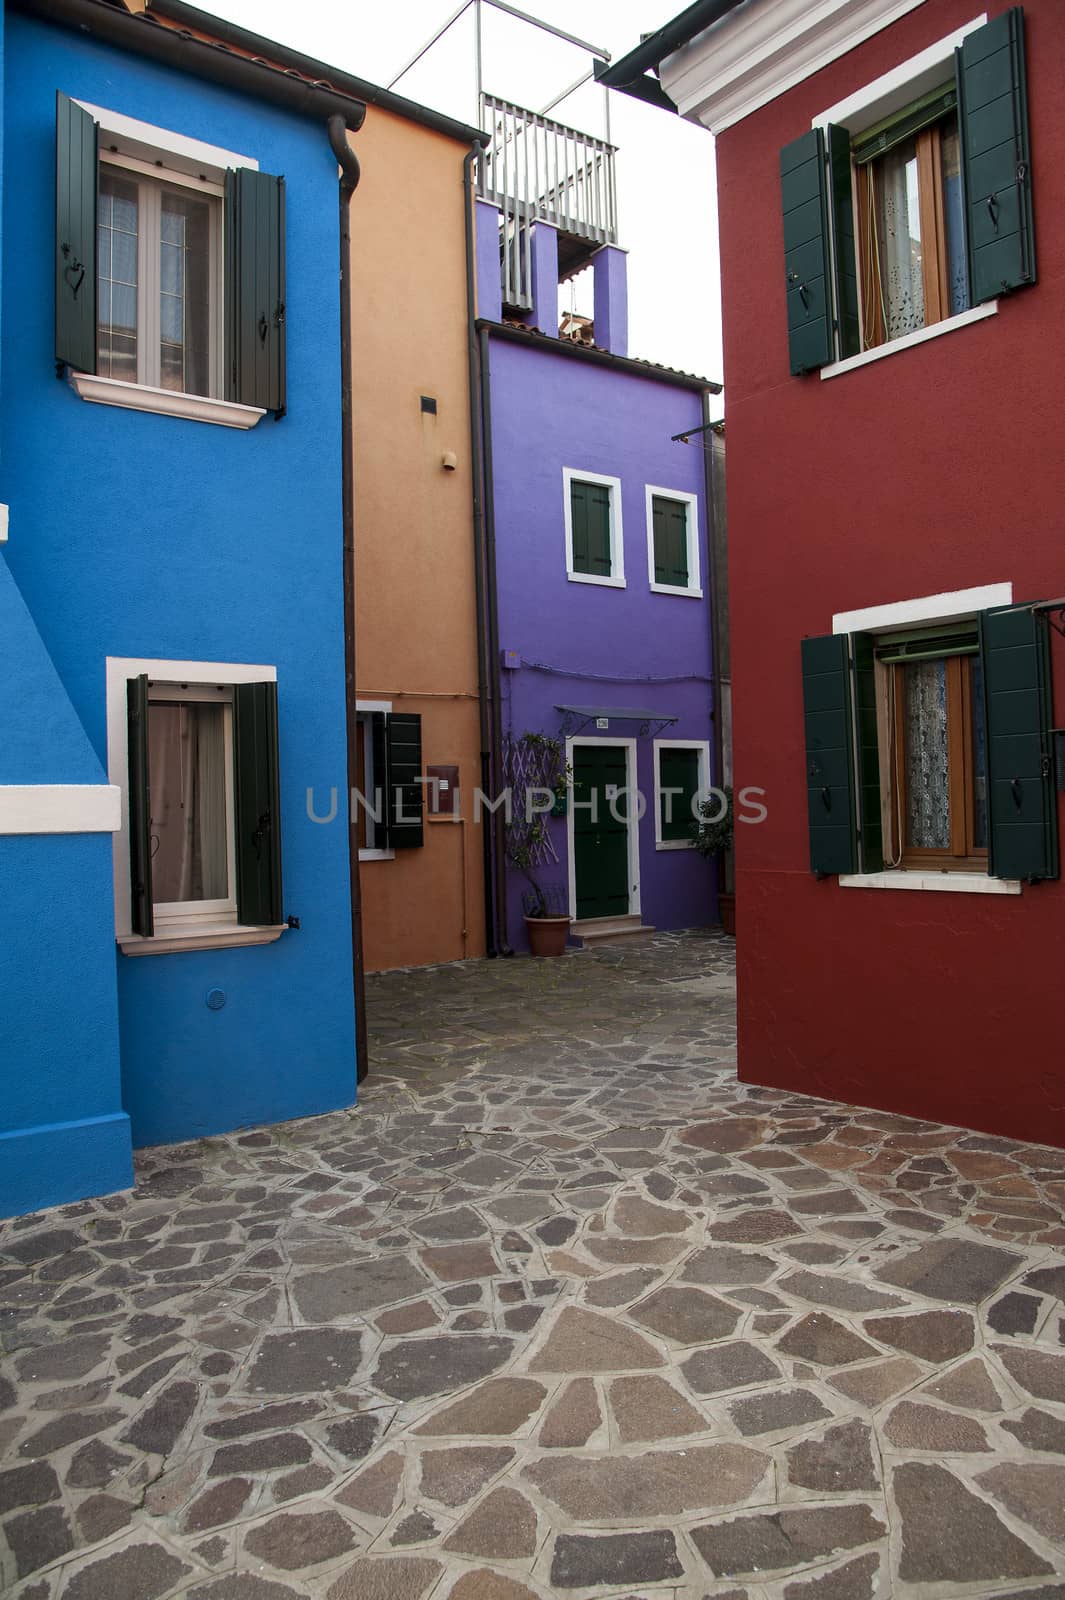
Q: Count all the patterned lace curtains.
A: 2